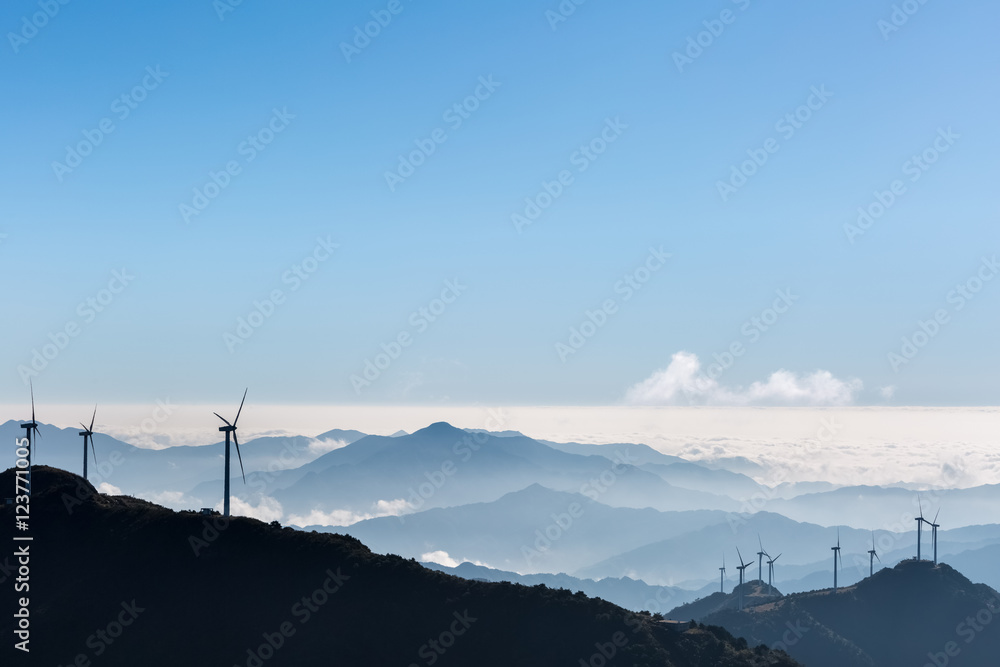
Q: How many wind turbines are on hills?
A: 11